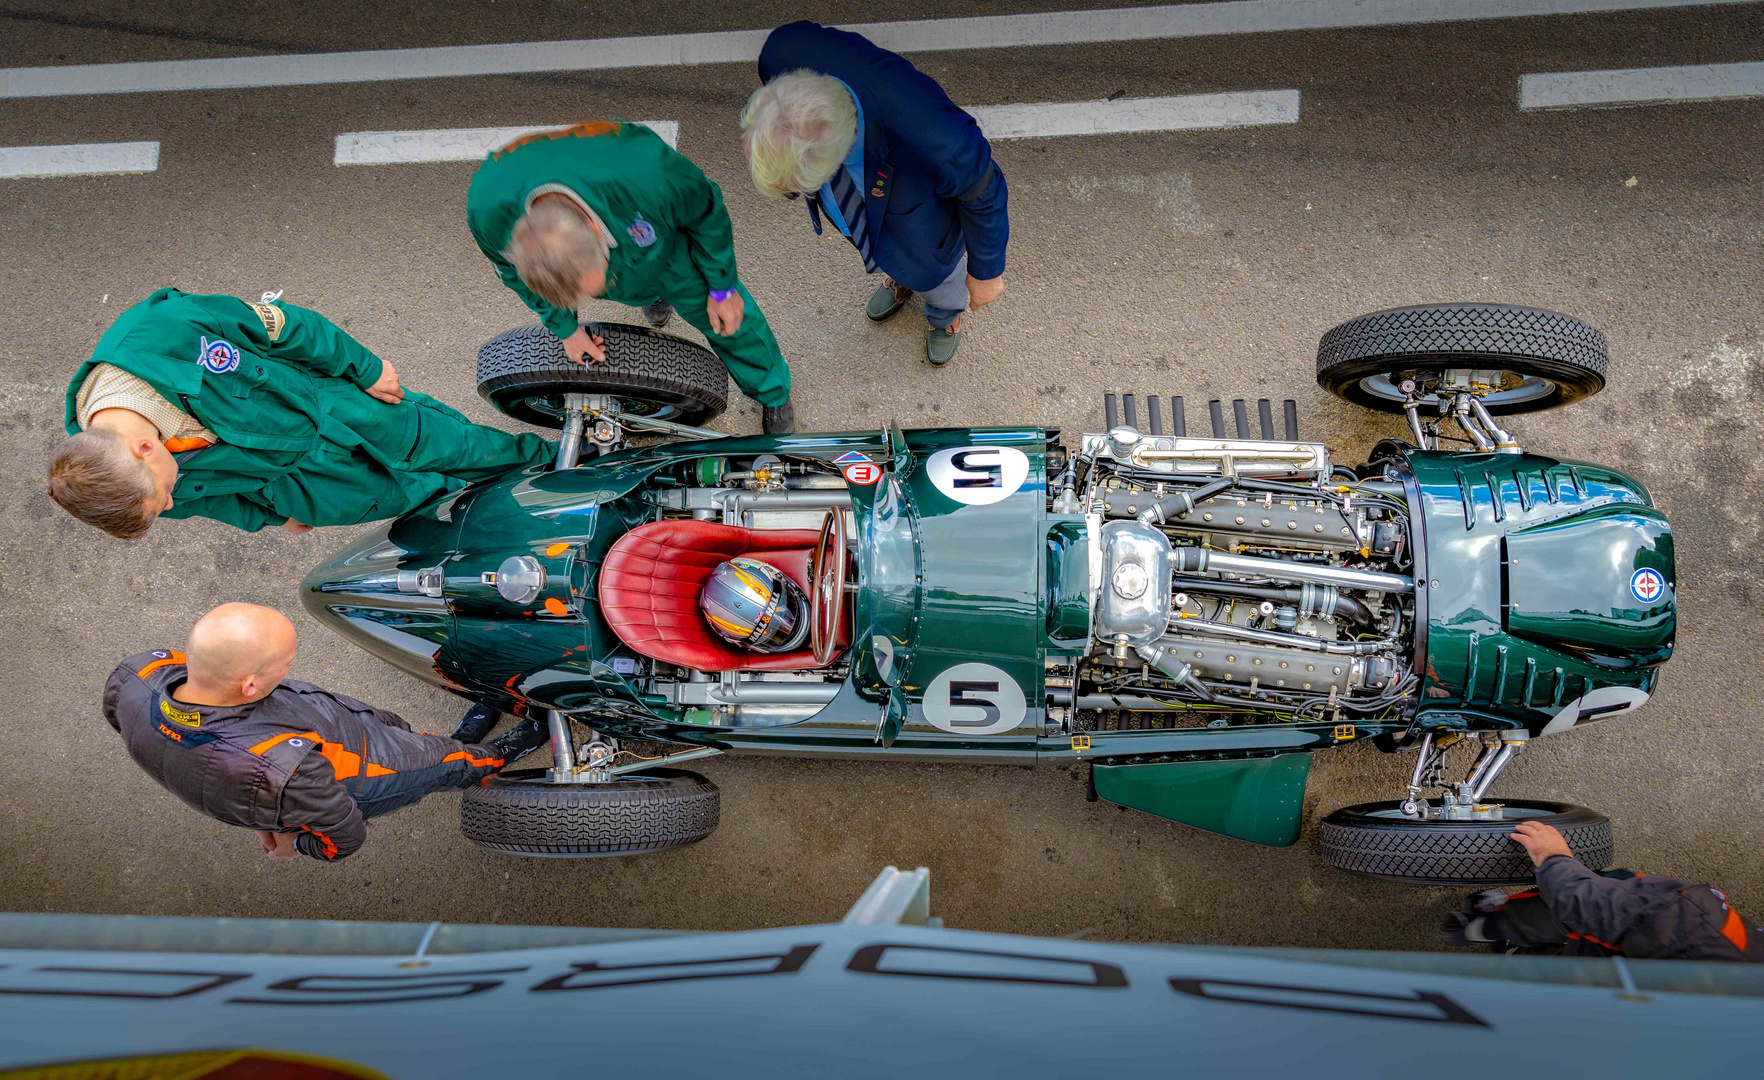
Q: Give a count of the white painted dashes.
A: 4